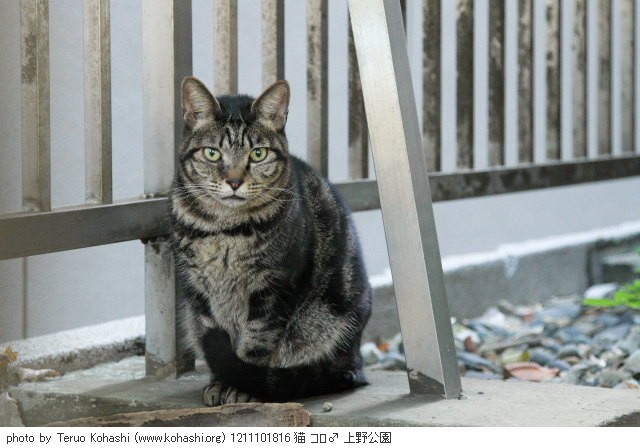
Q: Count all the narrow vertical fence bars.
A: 15